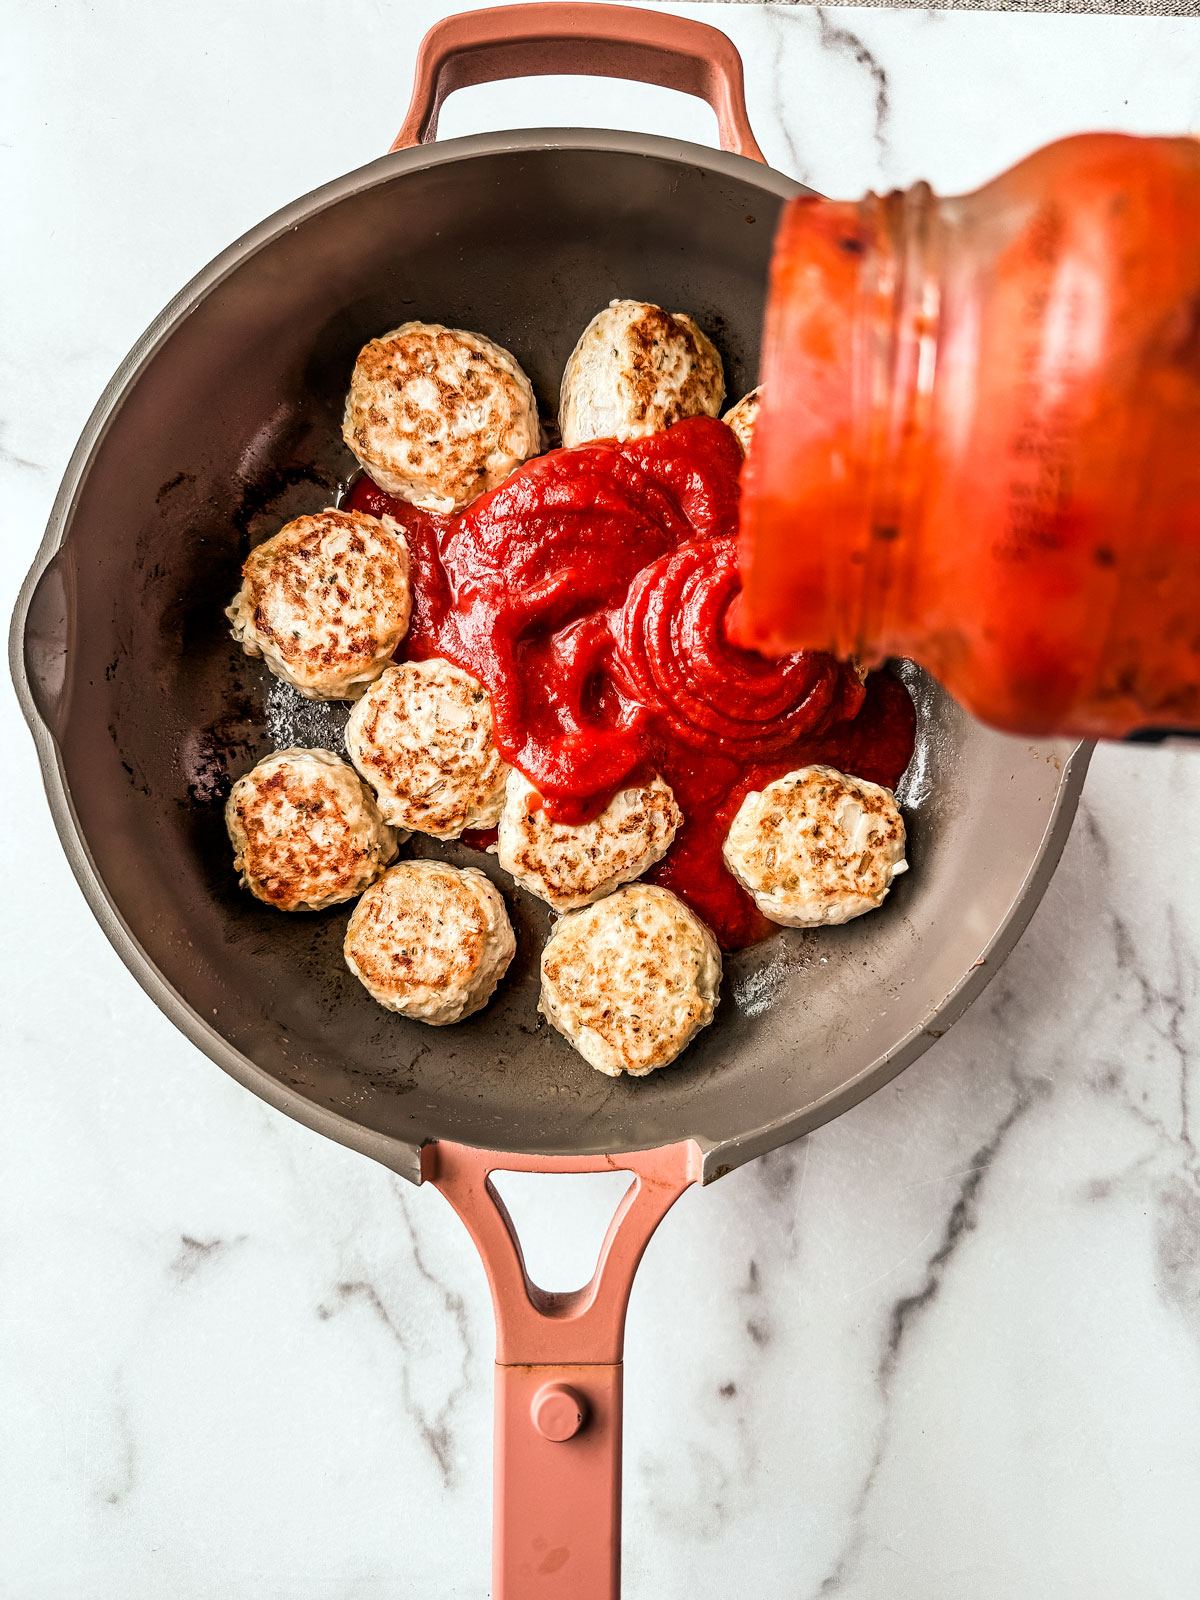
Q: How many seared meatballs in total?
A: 10